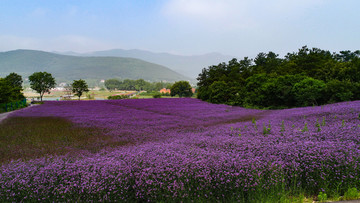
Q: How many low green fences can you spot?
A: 1